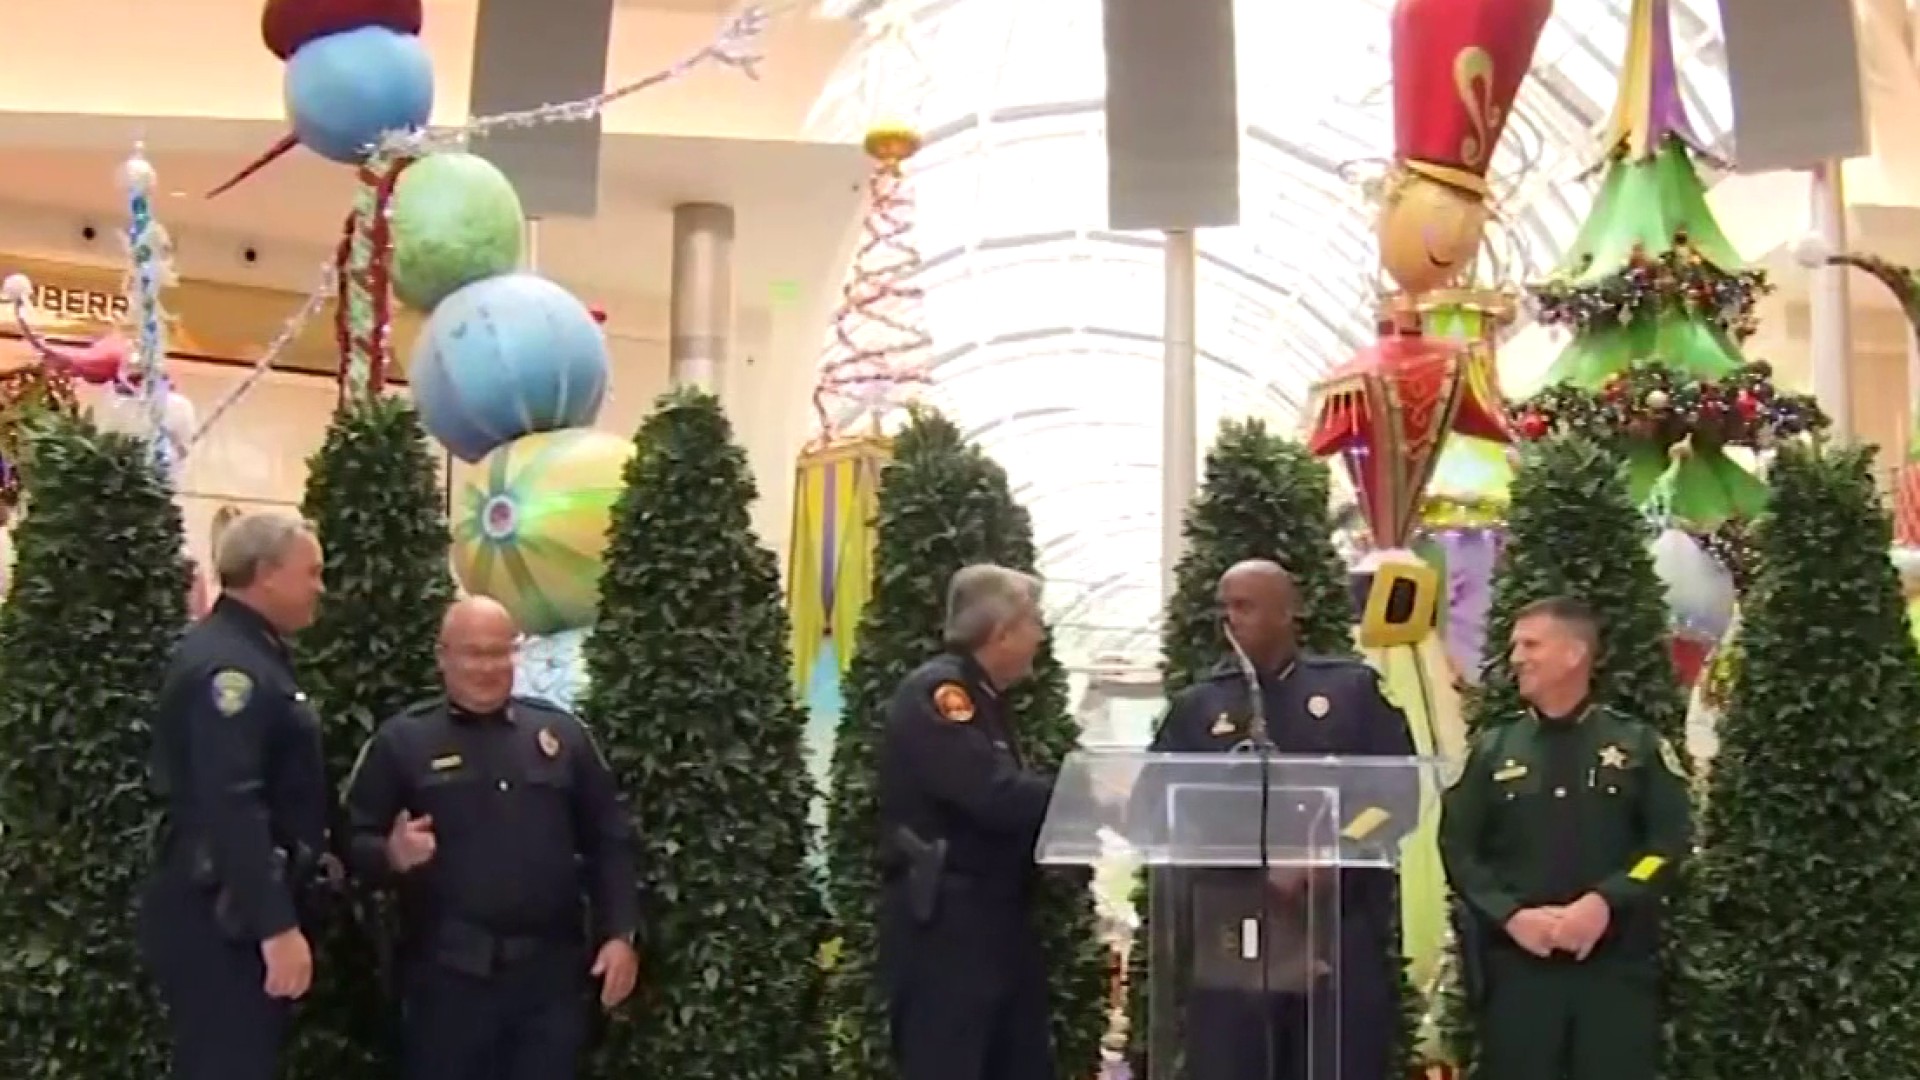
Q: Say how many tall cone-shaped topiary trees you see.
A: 7